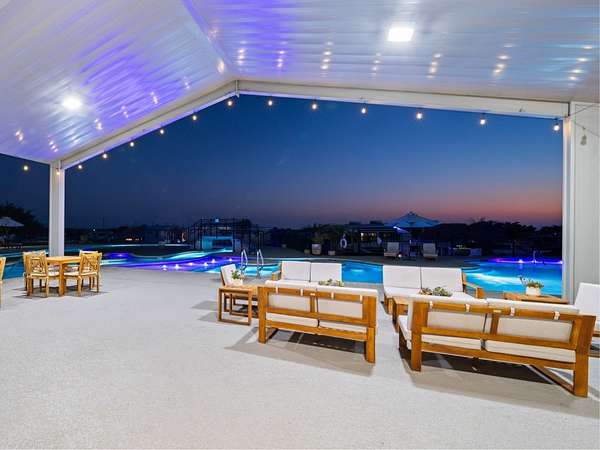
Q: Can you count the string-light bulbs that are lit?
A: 14